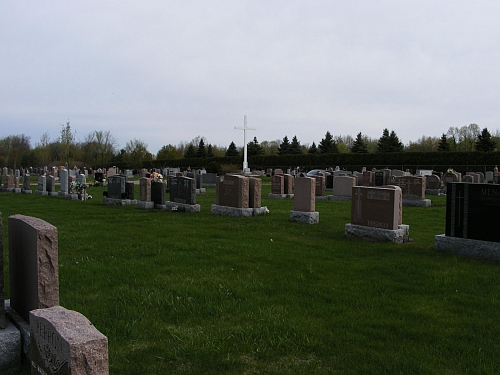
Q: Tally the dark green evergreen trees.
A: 14